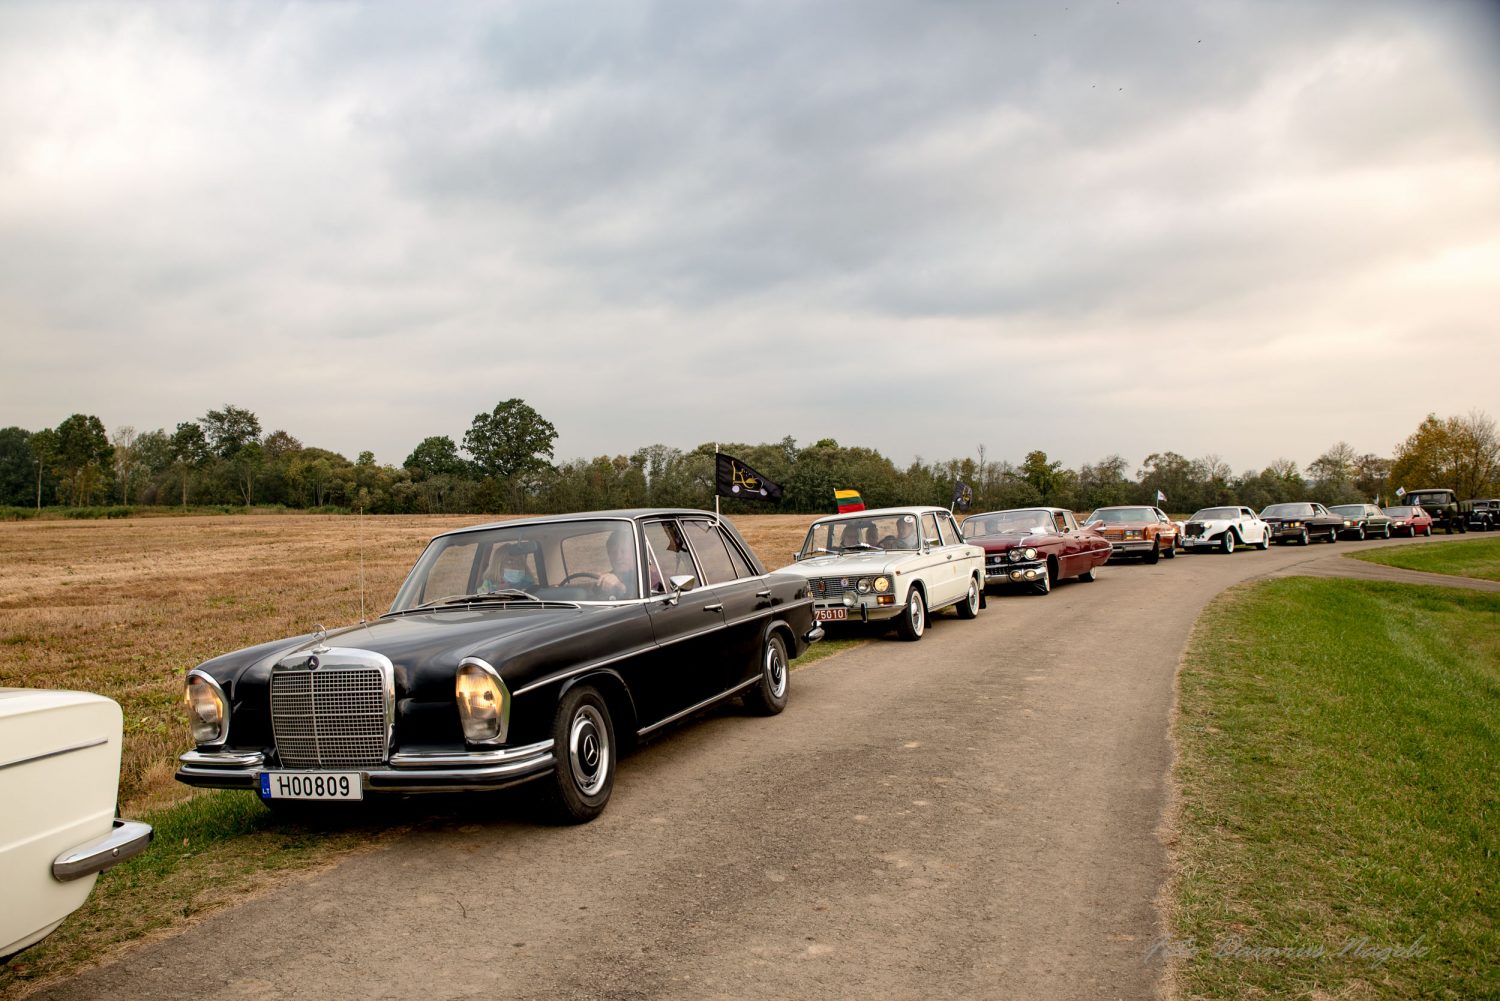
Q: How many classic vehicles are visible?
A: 11